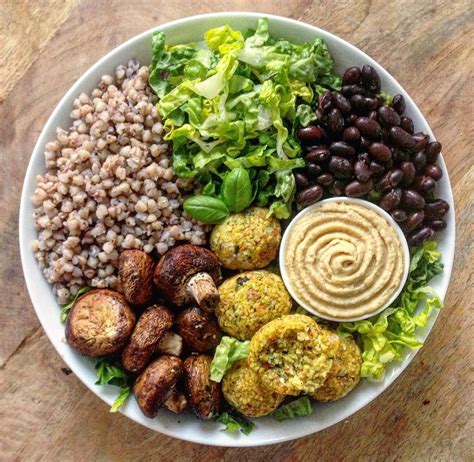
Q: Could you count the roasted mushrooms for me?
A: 7